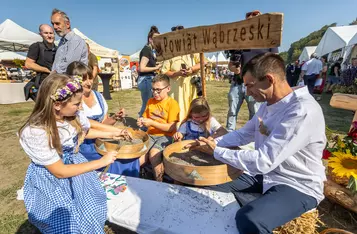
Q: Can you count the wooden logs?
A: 1